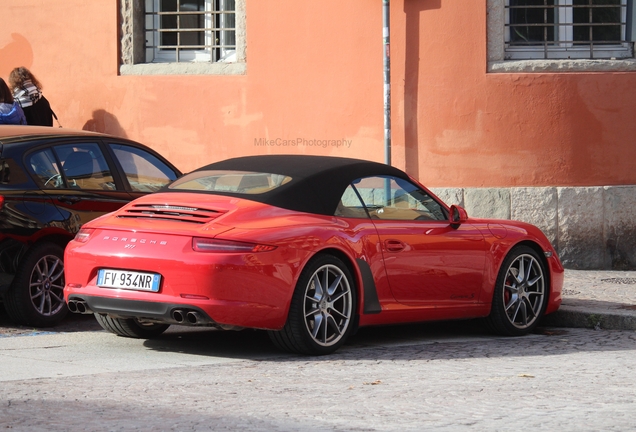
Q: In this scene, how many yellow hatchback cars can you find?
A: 0